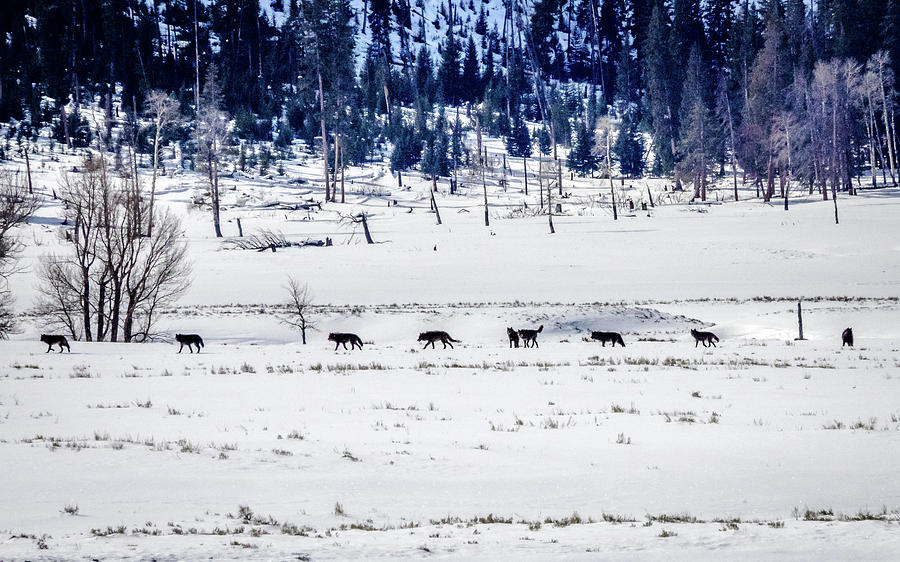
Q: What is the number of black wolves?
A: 9